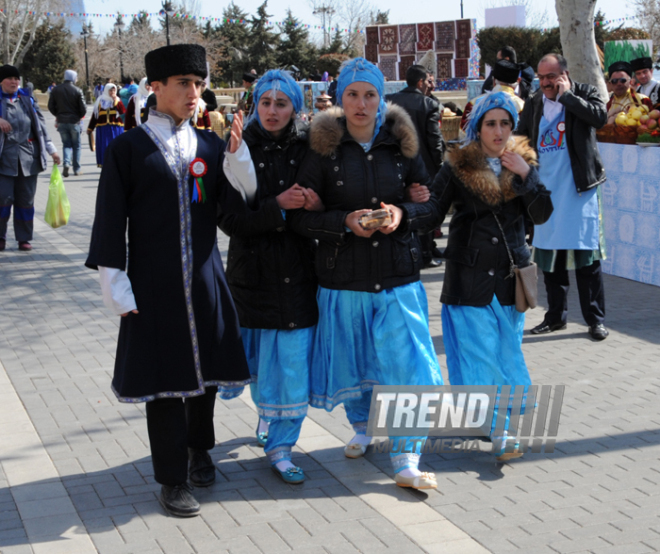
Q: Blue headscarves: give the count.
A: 3